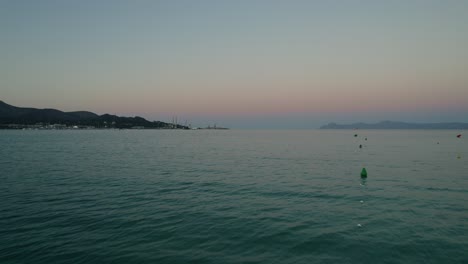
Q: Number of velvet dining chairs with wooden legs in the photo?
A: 0